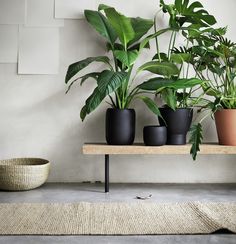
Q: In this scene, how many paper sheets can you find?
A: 5